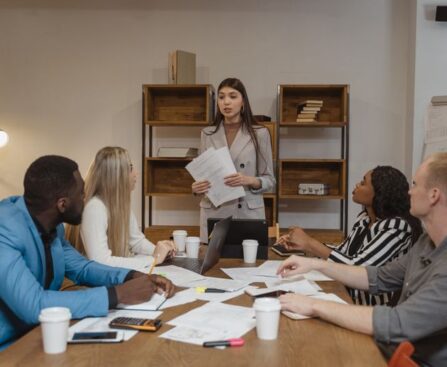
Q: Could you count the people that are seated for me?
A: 4